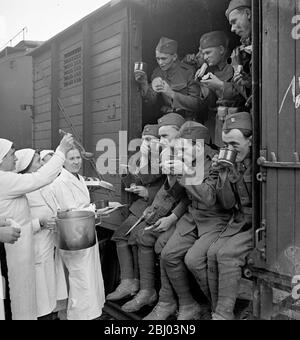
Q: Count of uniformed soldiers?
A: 7